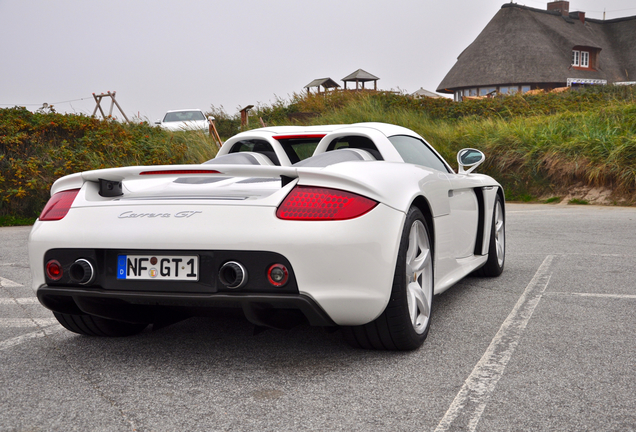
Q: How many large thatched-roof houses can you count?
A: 1